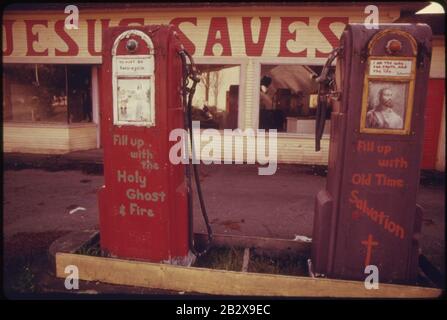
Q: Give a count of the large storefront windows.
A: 3